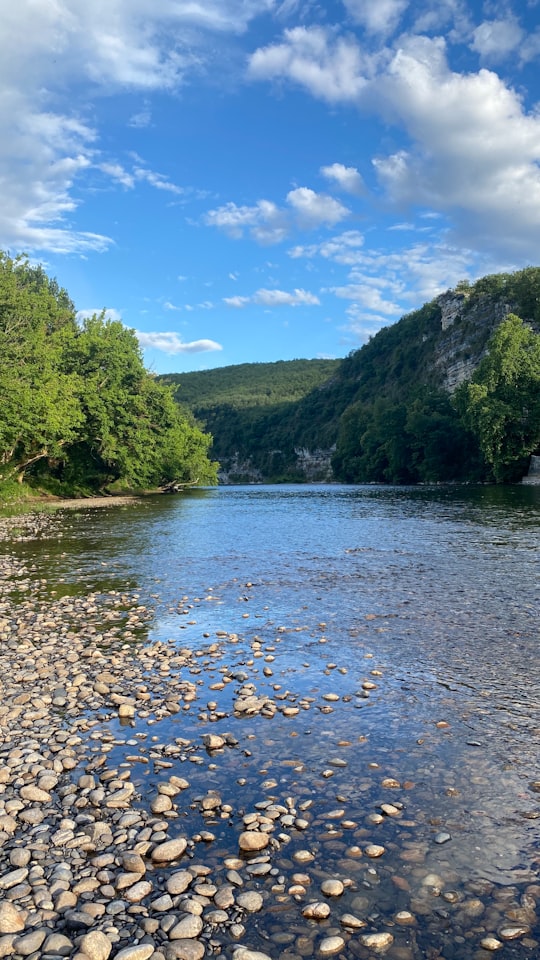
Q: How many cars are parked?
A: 0